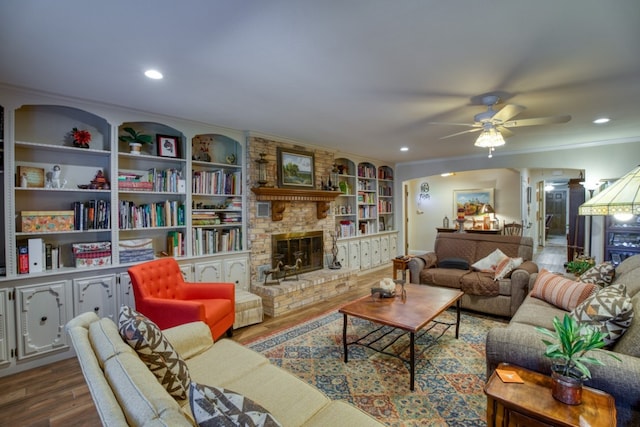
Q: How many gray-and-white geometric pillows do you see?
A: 4